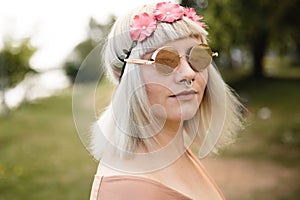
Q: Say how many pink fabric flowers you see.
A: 3